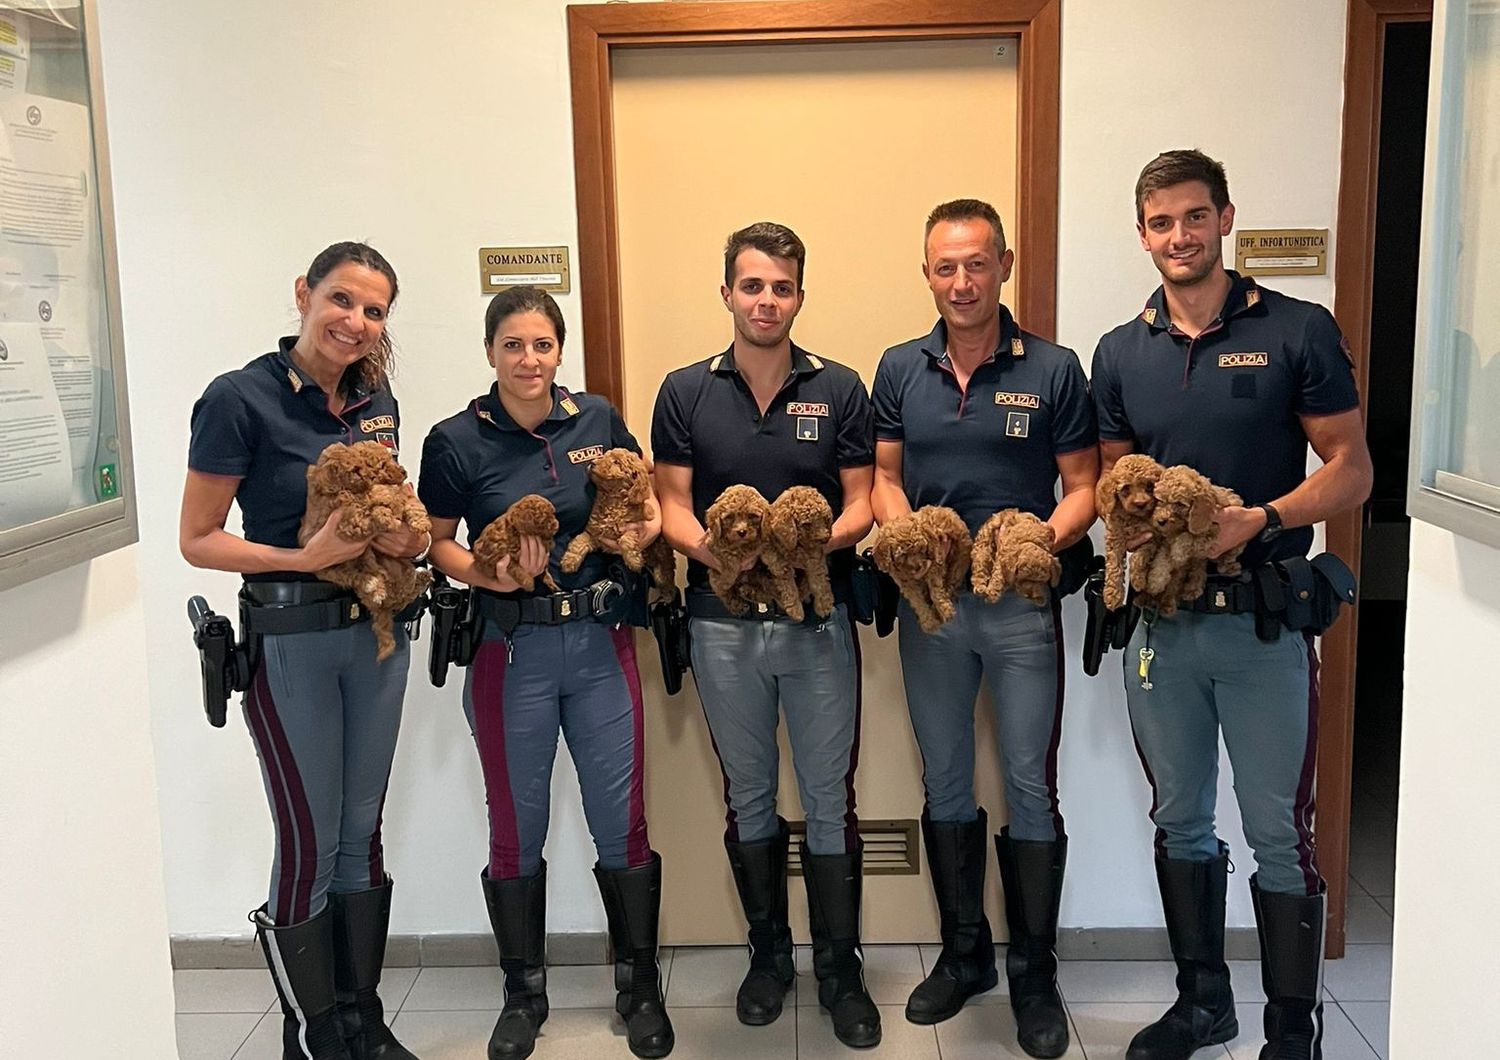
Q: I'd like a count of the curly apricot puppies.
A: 10